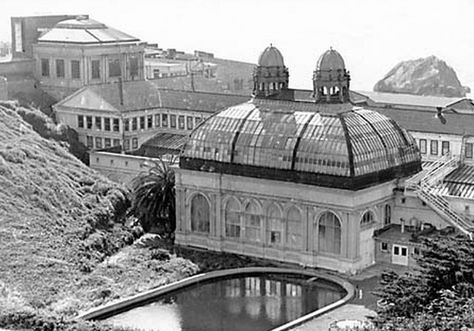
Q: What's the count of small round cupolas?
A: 2